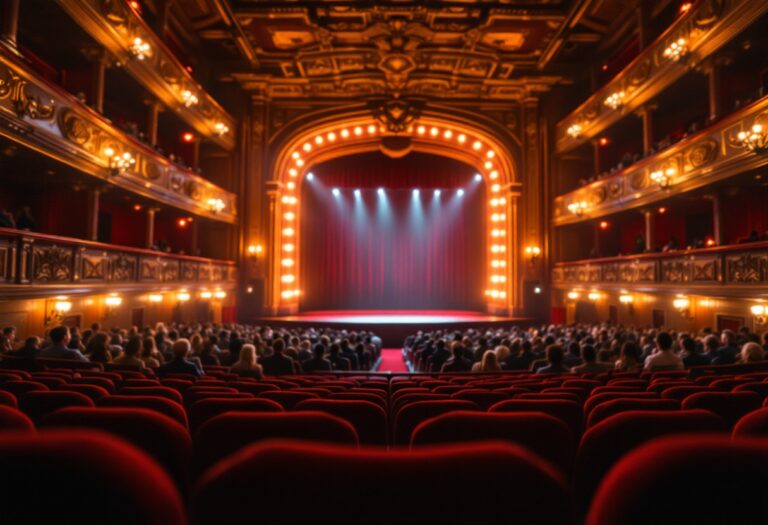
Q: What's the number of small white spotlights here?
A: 8